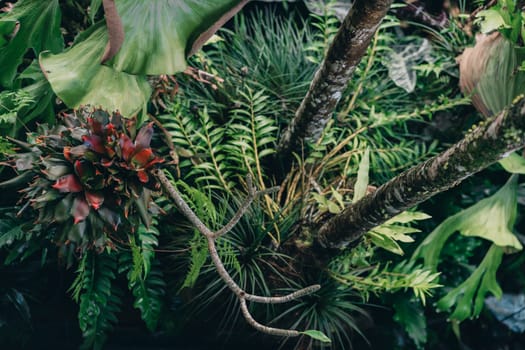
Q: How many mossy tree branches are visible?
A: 2